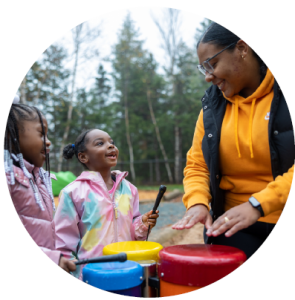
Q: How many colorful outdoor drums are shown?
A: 3